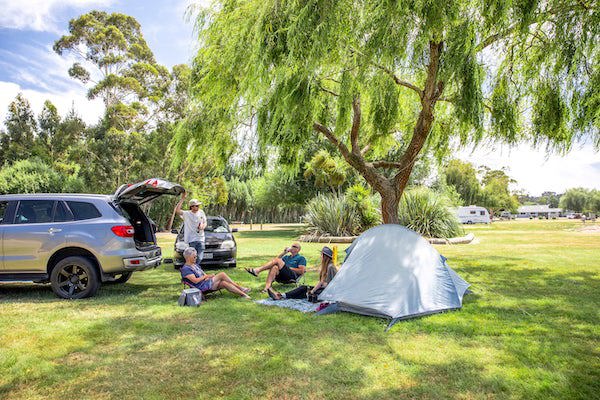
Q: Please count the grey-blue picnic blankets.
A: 1